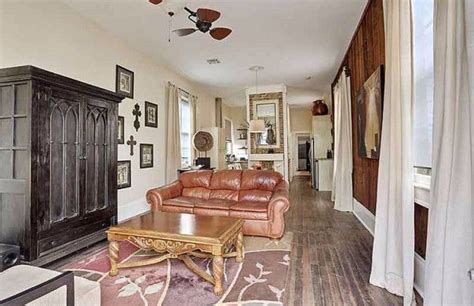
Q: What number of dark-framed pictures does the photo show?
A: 5